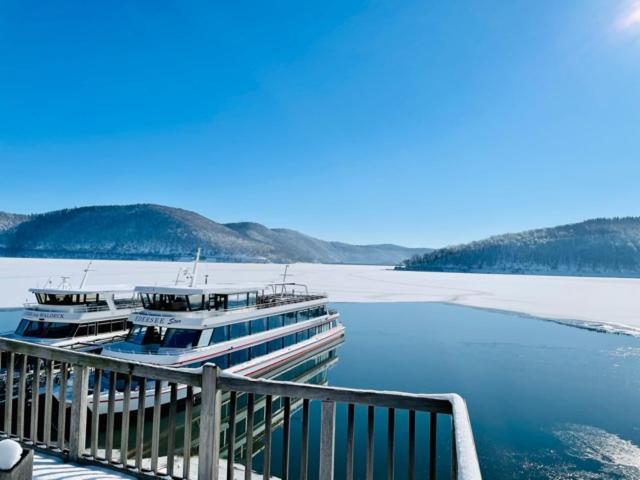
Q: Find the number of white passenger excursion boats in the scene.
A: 2